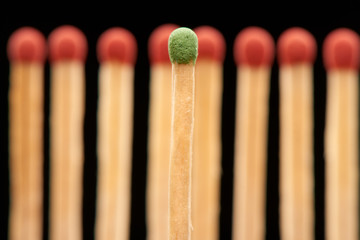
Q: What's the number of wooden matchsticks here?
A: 9